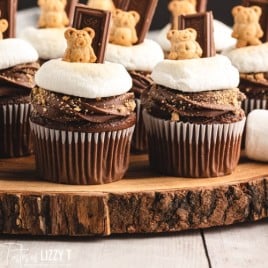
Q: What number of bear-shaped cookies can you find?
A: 8